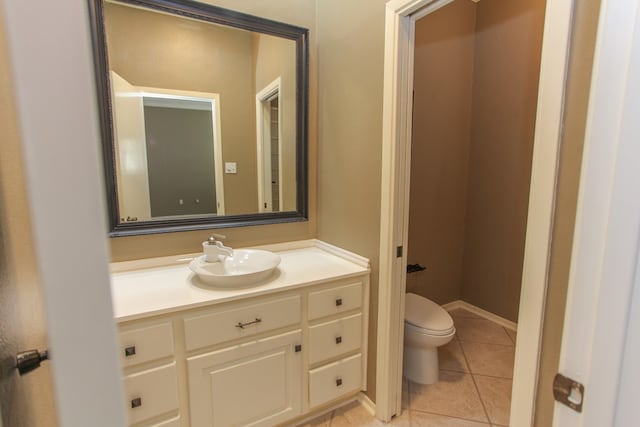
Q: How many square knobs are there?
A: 6